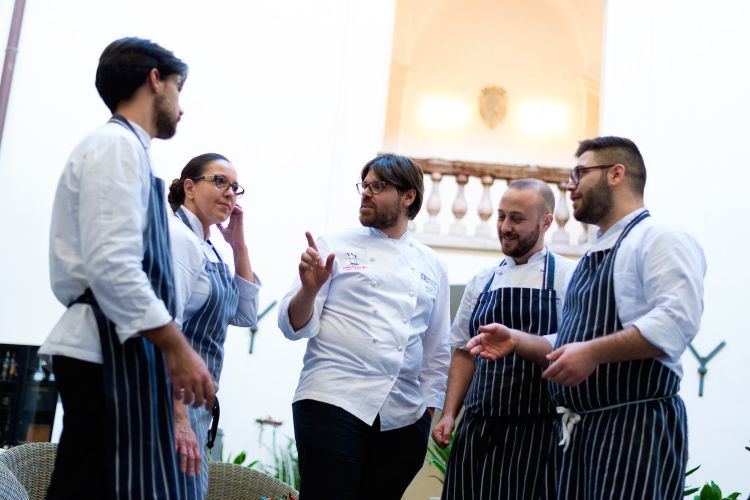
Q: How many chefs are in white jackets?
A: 5